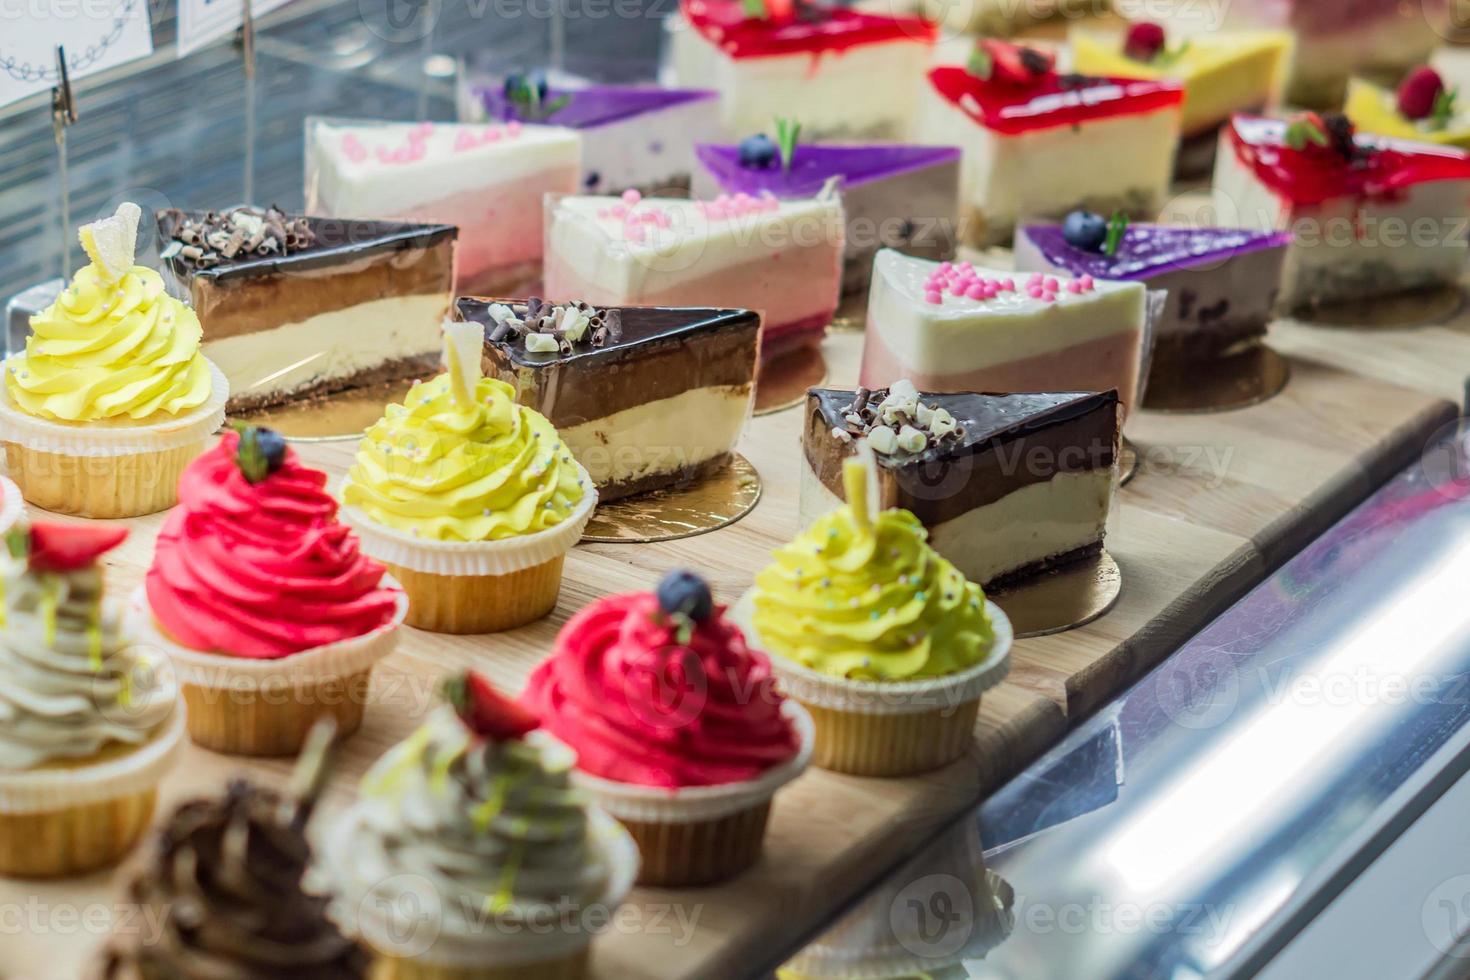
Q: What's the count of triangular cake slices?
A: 14